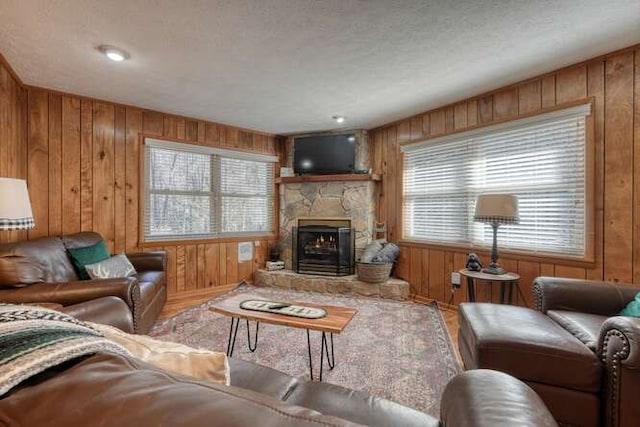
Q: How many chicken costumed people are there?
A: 0